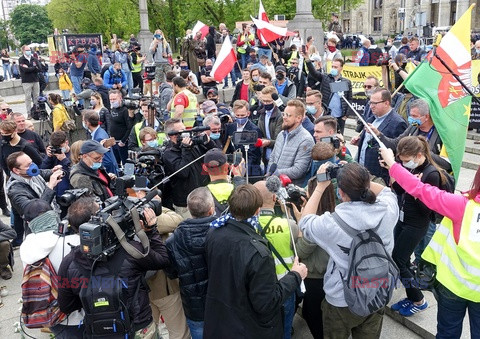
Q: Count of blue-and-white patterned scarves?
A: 1